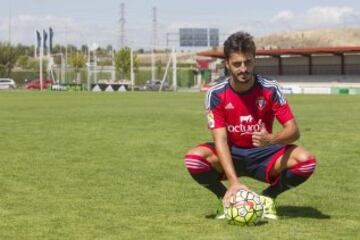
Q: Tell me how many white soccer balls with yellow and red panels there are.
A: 1